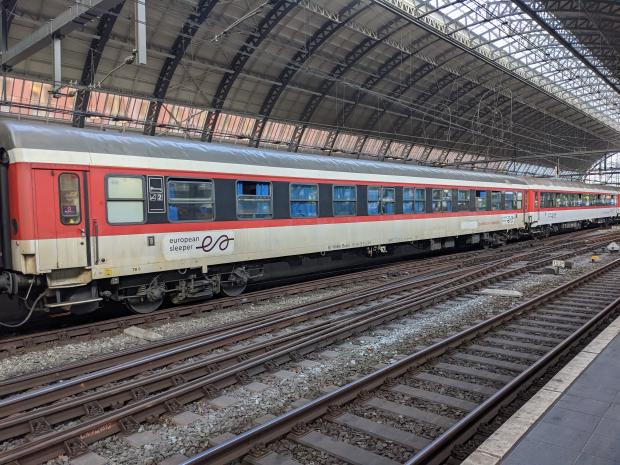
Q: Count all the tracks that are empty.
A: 2